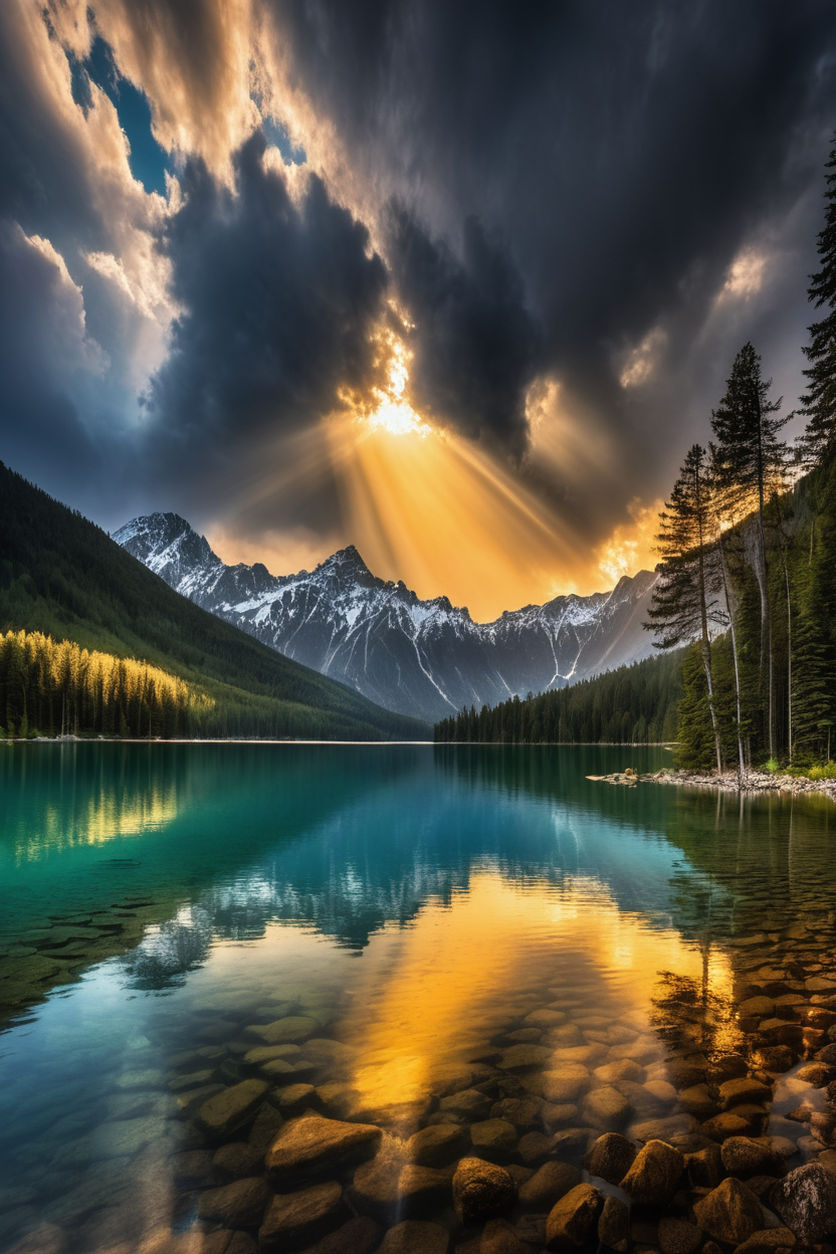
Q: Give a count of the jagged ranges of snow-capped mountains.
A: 1